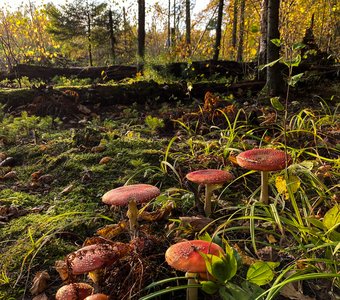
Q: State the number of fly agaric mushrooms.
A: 7